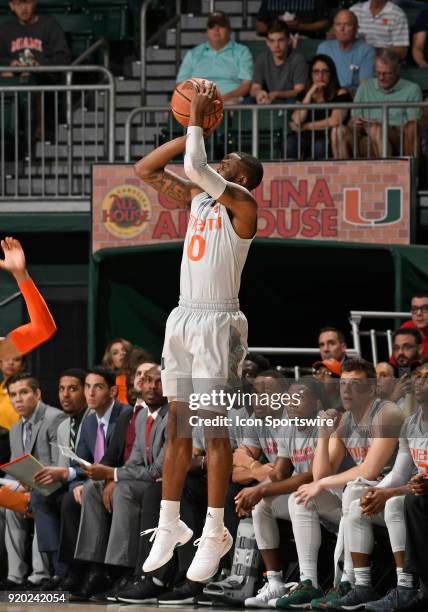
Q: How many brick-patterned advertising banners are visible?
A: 1